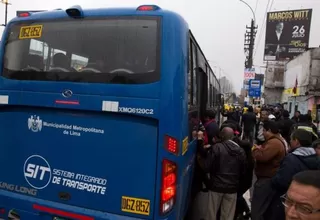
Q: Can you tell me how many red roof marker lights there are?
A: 2